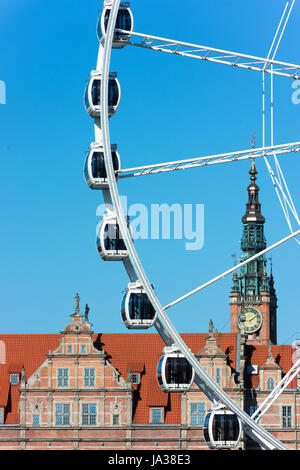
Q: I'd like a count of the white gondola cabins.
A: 7